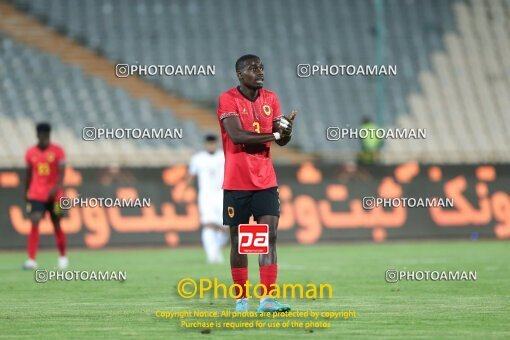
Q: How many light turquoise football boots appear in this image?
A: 2